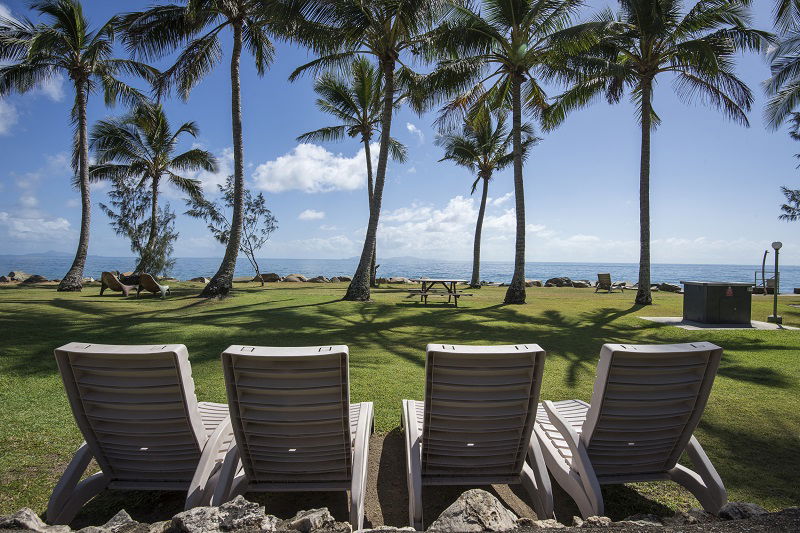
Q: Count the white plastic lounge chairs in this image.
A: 4